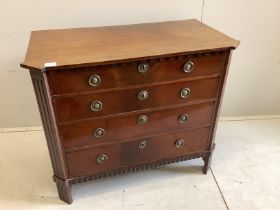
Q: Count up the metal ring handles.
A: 8